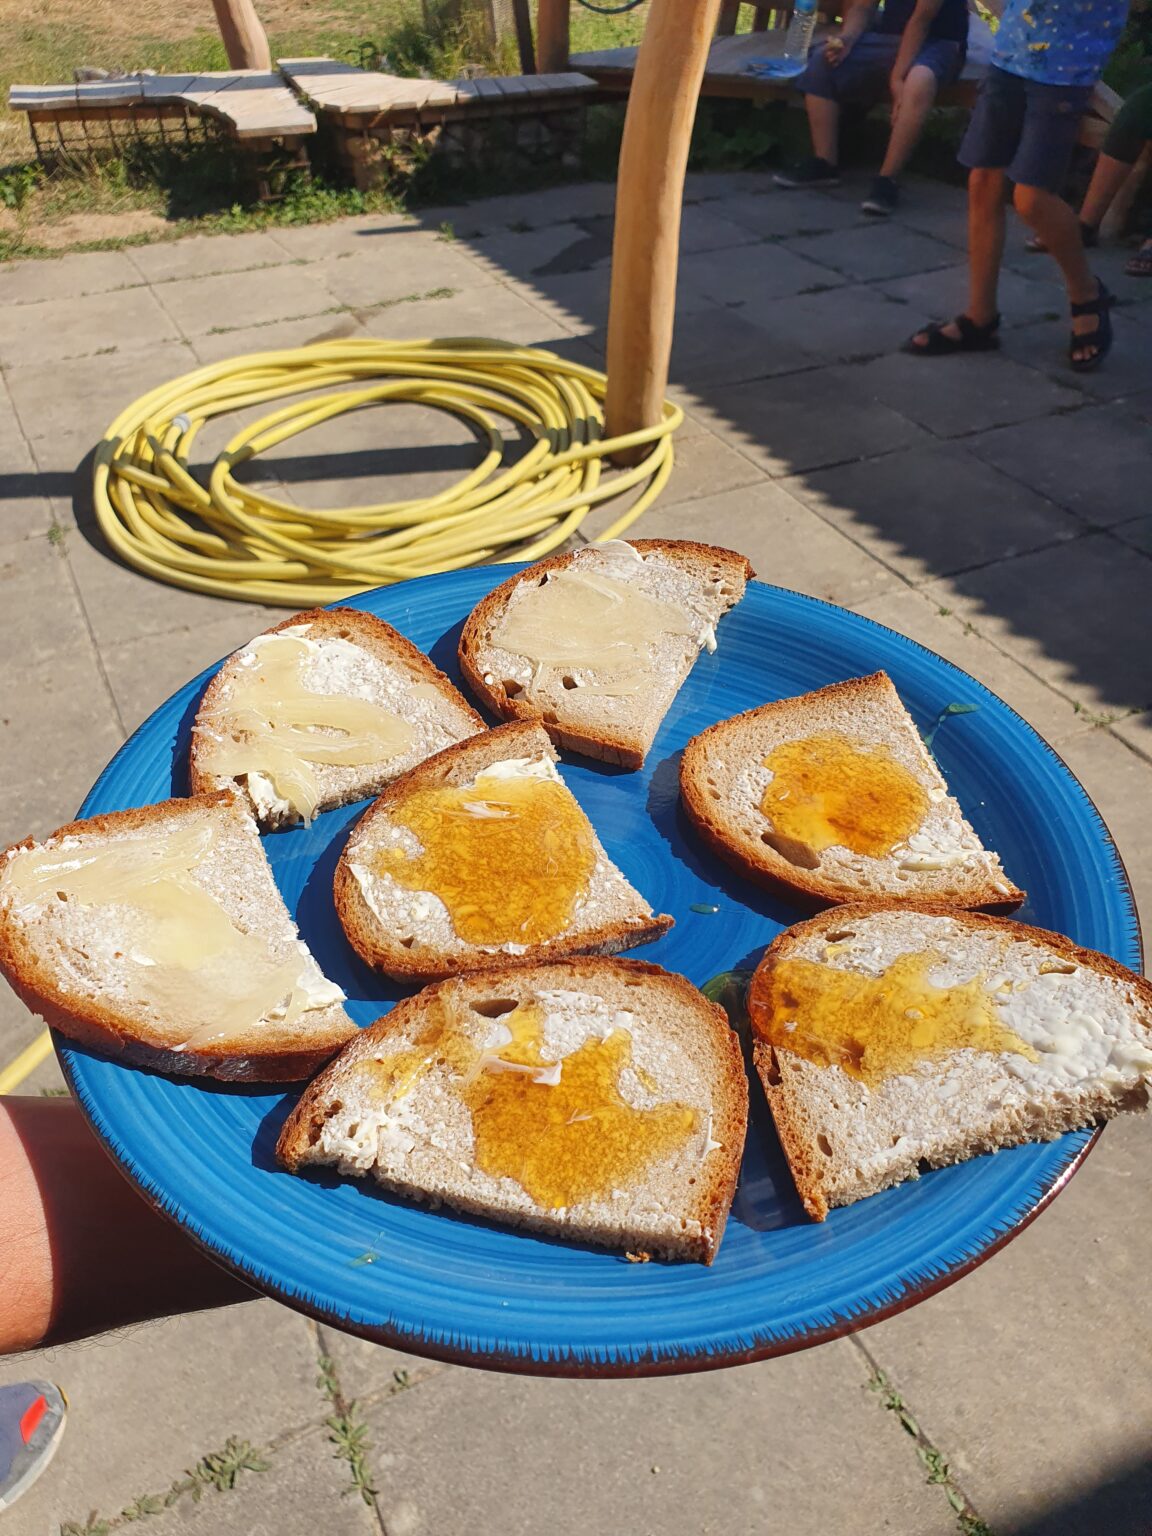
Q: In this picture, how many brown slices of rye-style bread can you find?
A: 7